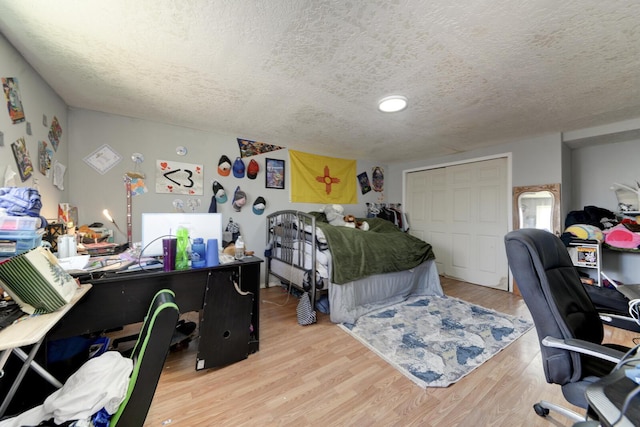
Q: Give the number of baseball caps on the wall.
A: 6